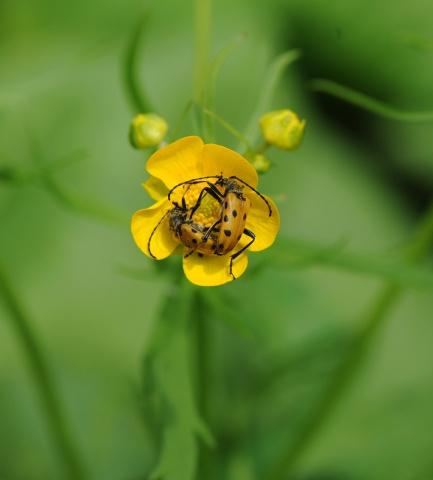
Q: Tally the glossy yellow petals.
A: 5